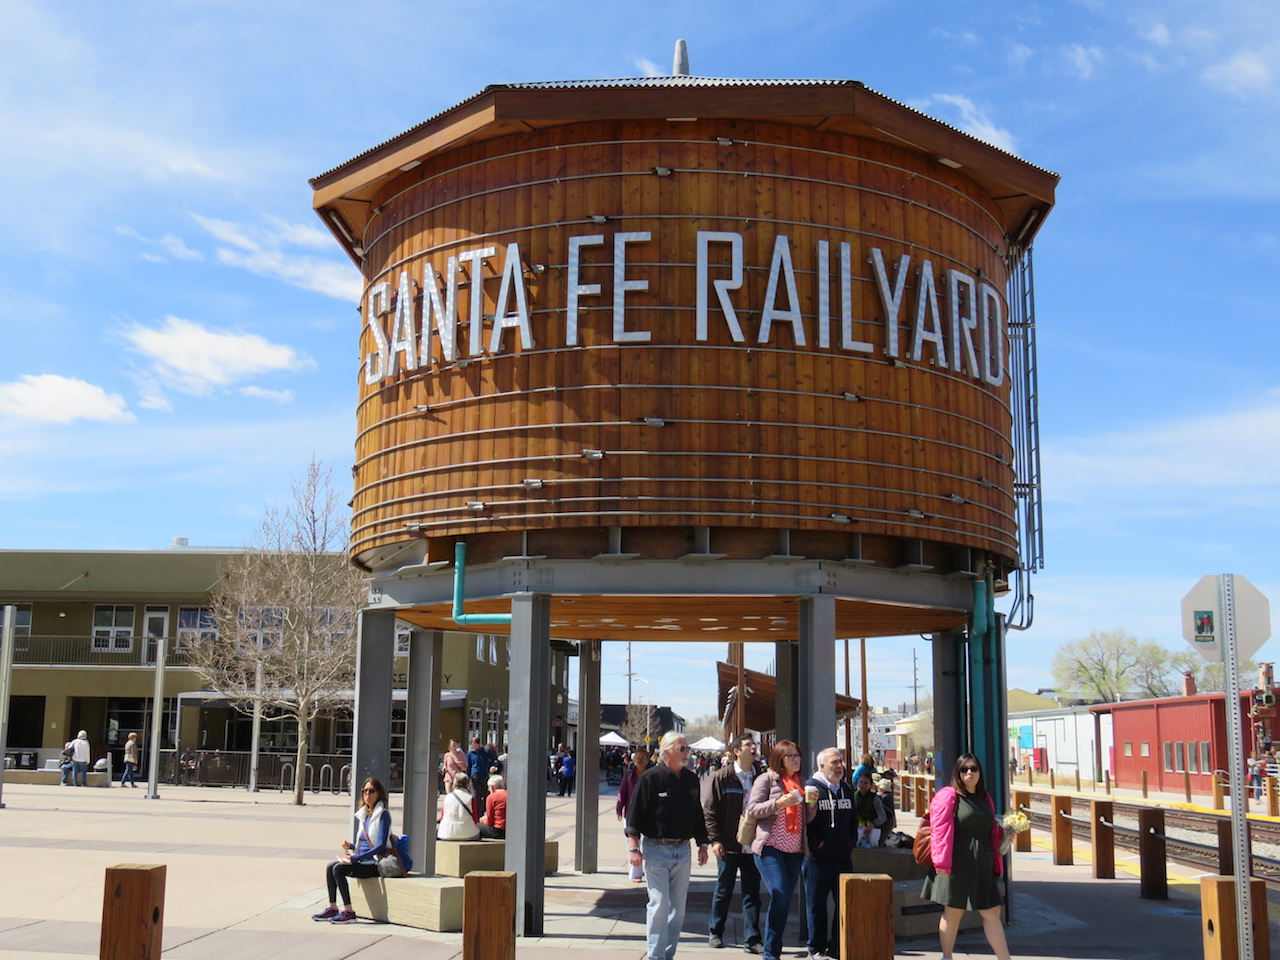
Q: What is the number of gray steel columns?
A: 8